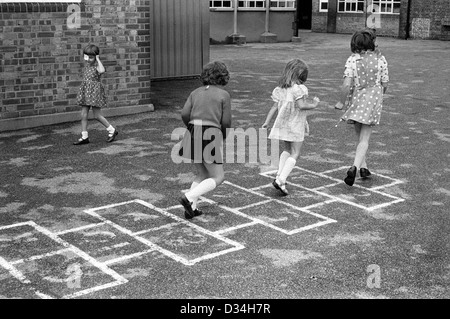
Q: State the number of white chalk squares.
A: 12